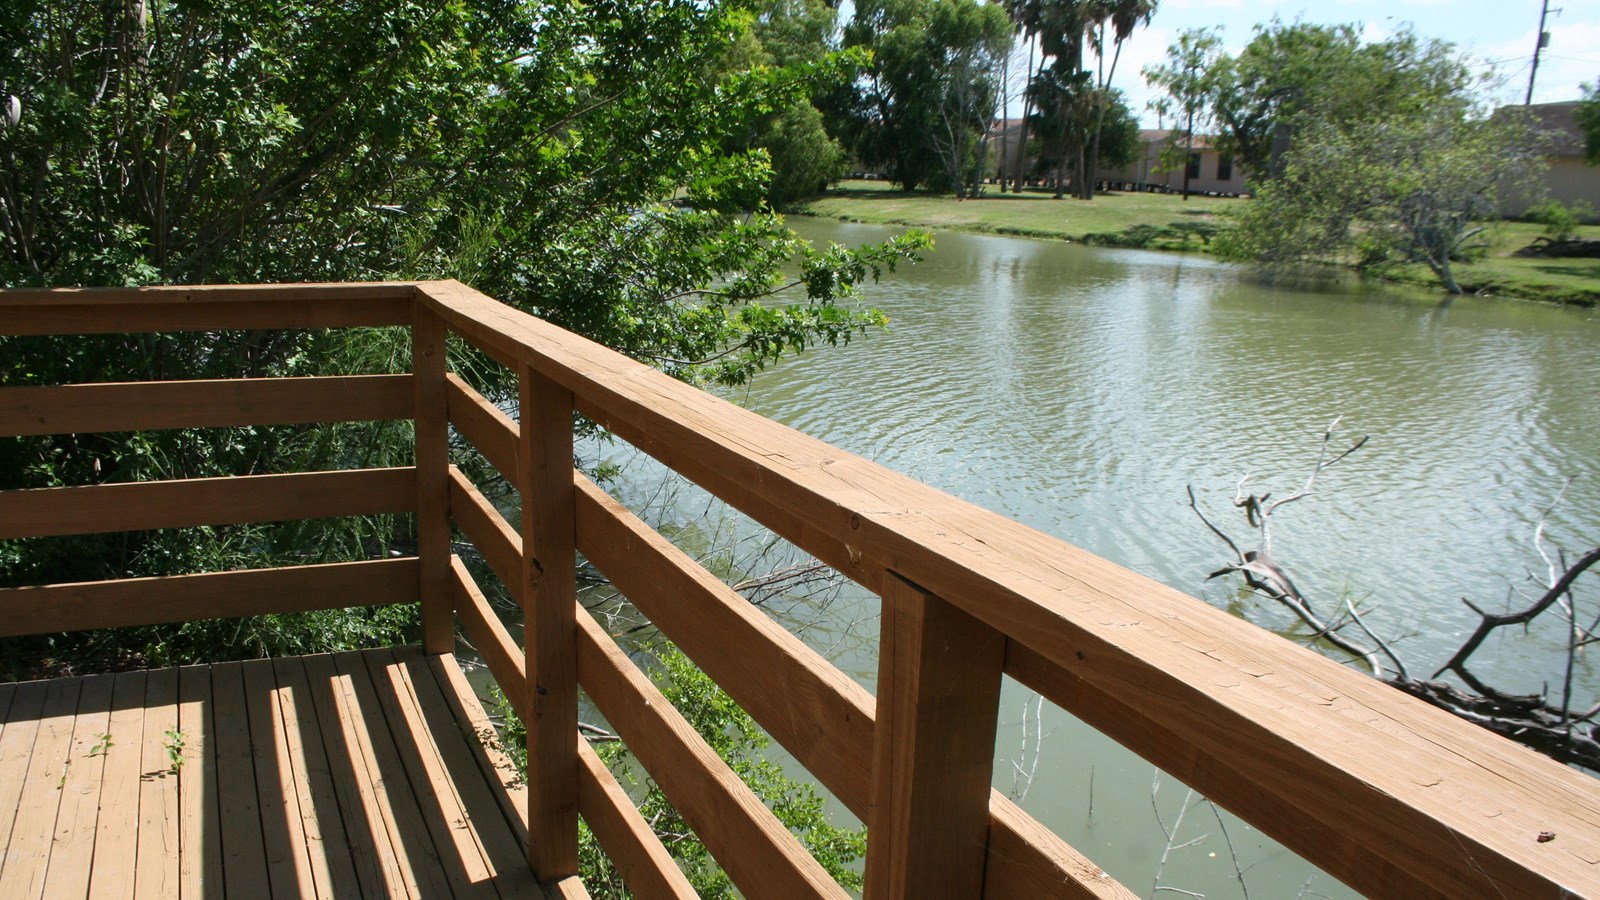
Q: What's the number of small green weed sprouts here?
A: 2